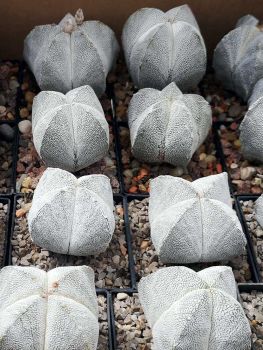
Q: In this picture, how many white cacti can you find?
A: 11